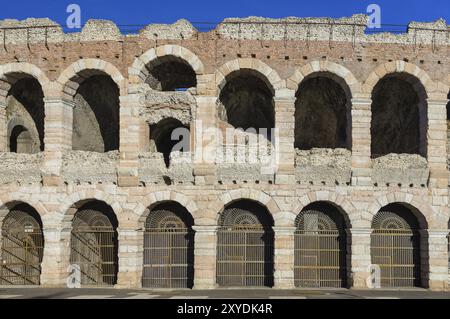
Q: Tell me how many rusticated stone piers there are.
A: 12